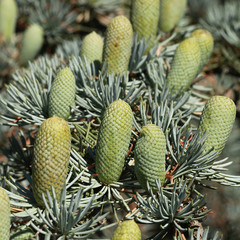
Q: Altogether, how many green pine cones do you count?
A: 15